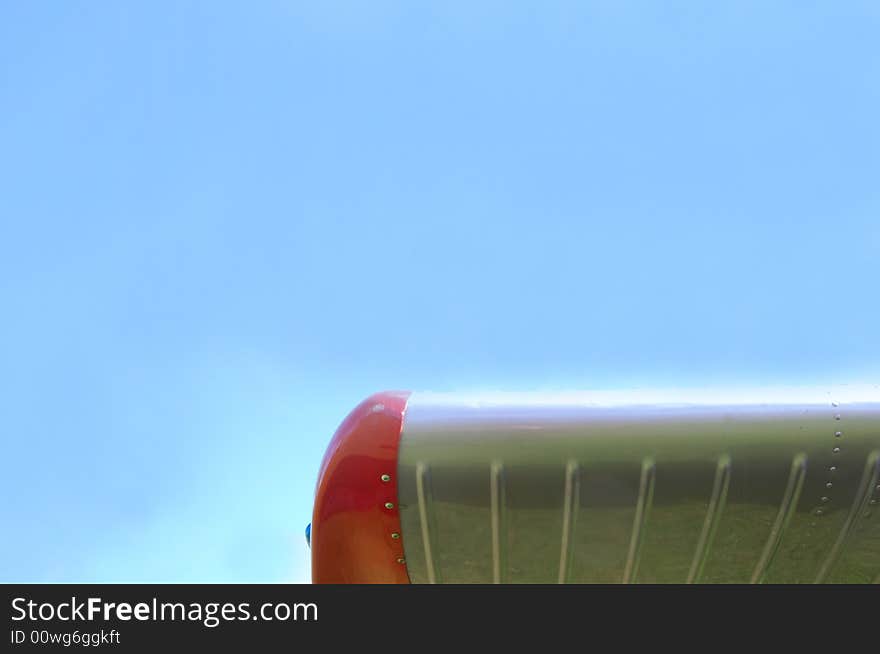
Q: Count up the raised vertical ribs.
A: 7